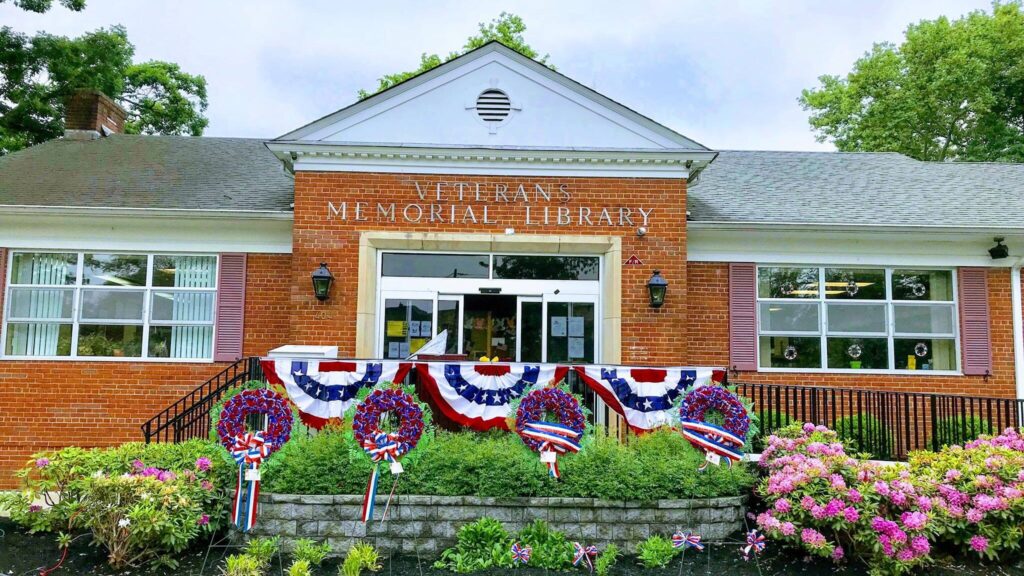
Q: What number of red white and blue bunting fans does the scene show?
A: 3